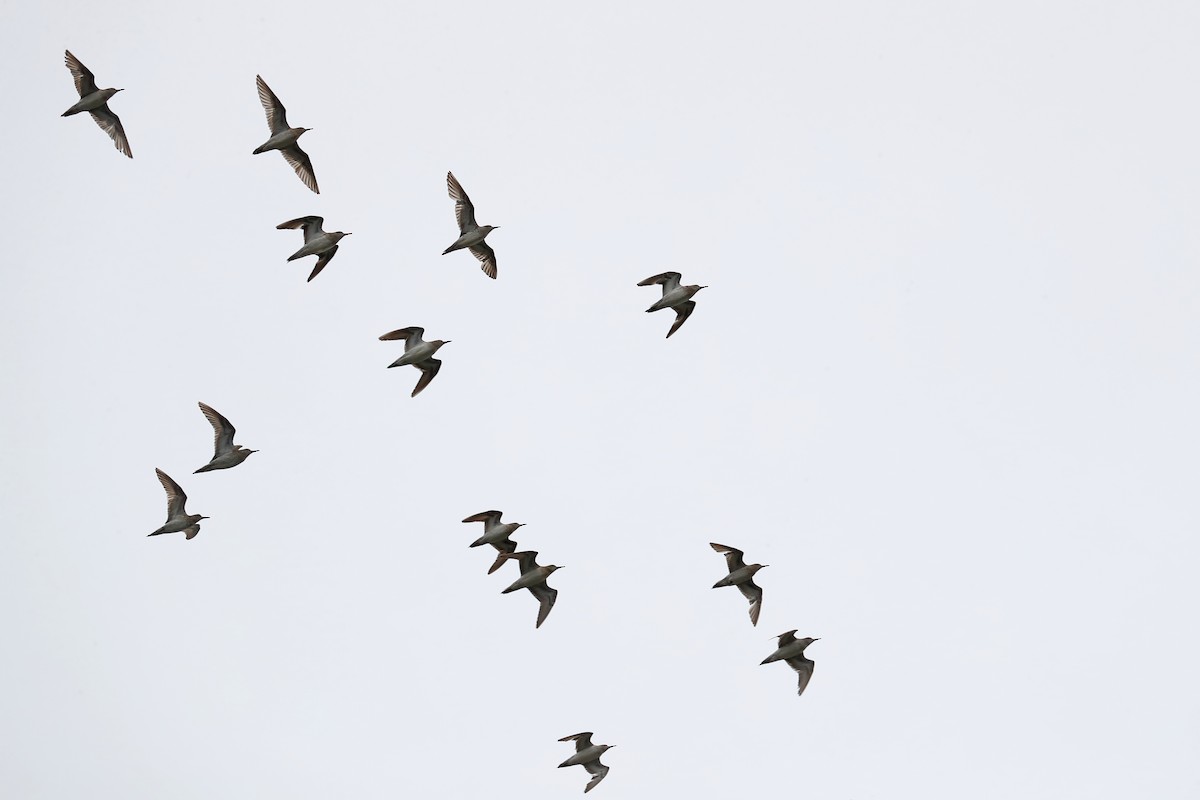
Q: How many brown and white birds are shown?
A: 13